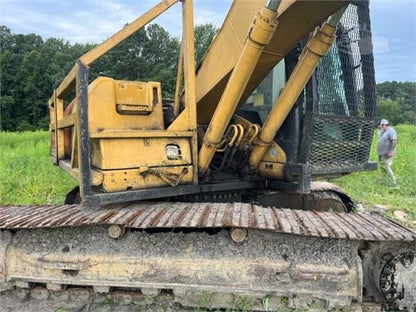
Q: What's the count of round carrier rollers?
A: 2